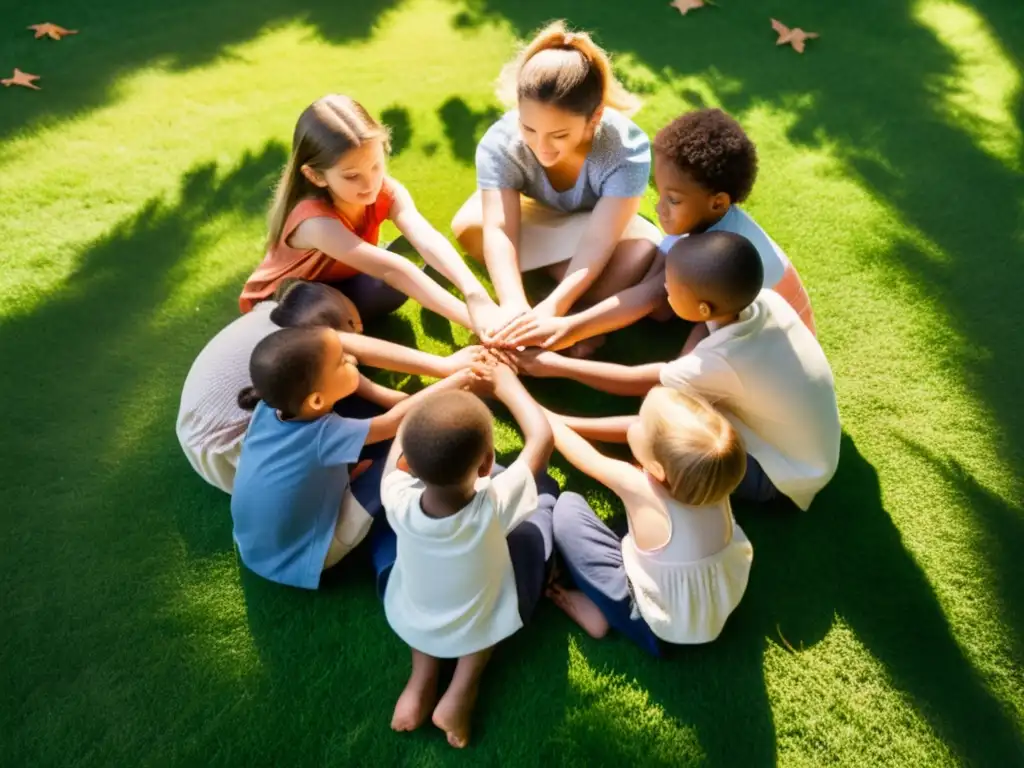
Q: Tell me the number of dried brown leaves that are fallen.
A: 4